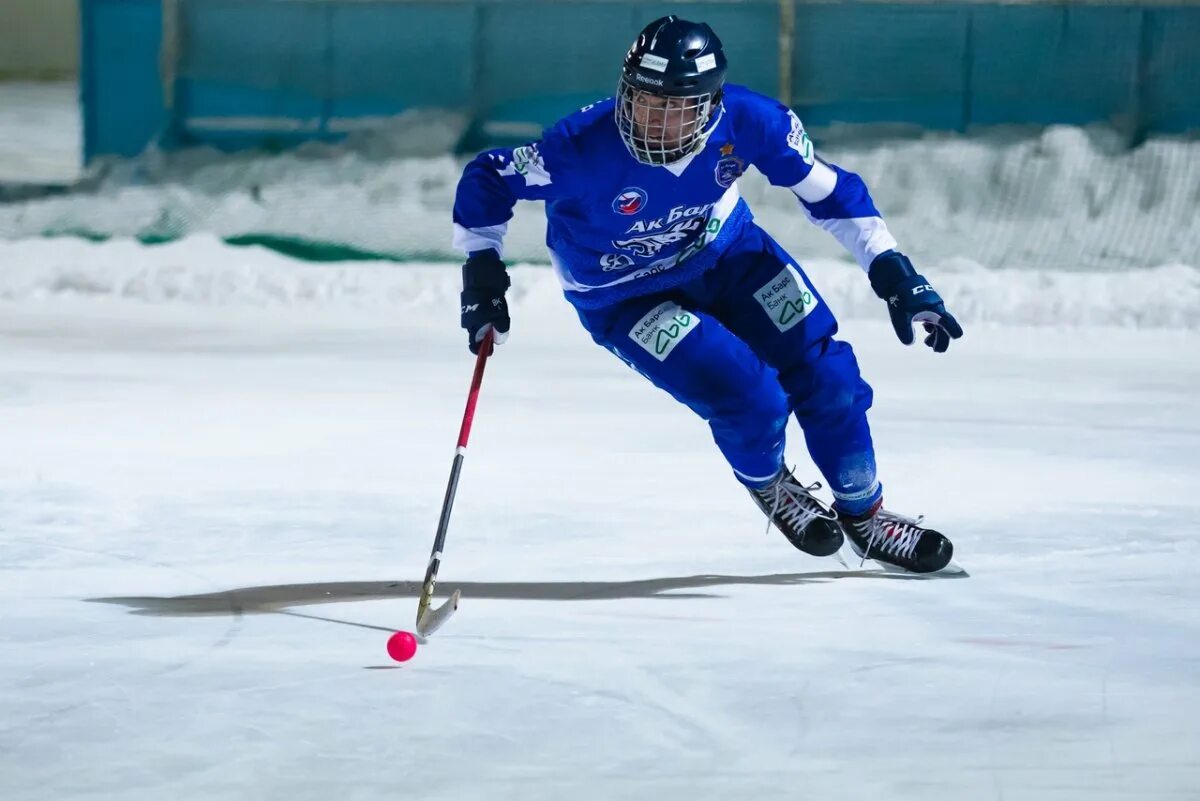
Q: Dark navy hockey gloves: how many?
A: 2